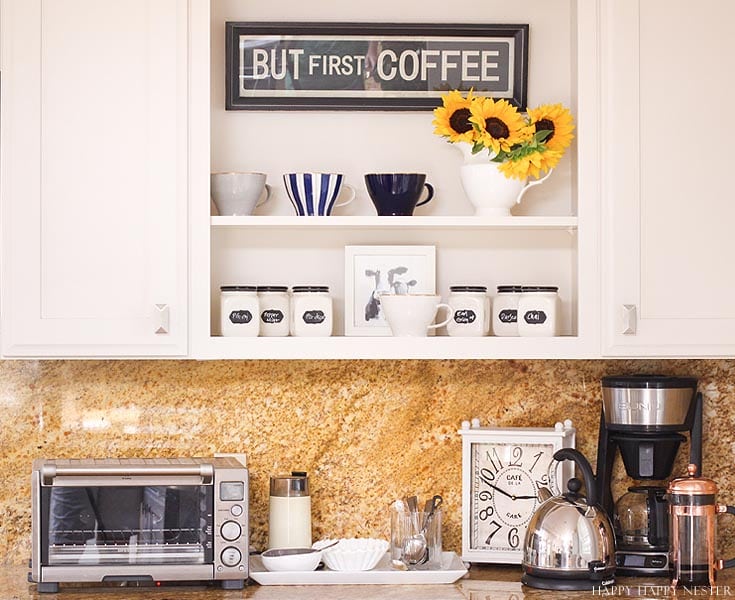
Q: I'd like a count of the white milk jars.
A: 6